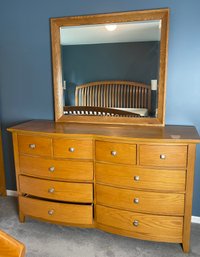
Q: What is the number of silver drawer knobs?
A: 10